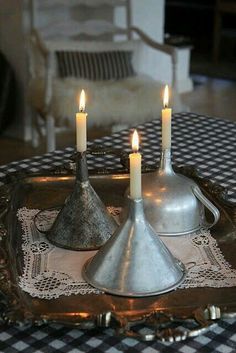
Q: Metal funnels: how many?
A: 3